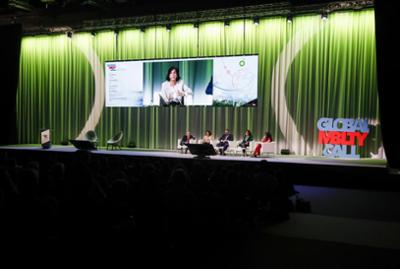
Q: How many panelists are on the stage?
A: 5